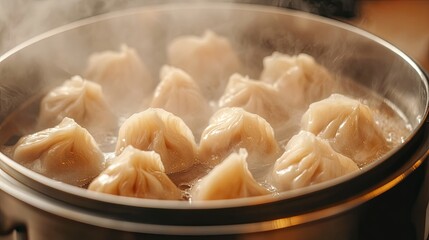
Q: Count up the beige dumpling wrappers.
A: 13